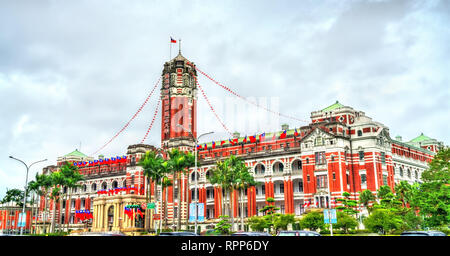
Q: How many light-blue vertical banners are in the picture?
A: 6